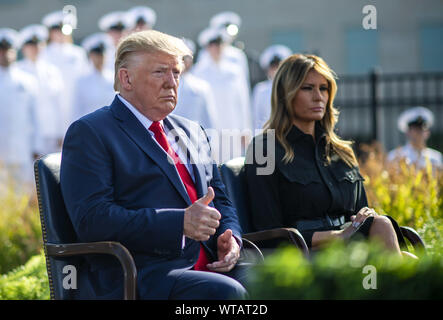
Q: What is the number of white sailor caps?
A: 11